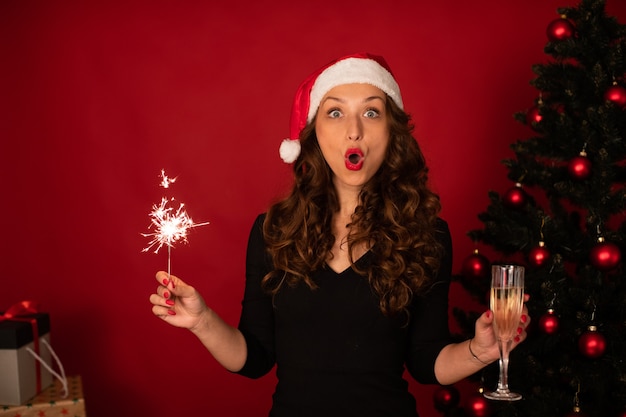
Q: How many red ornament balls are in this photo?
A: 12